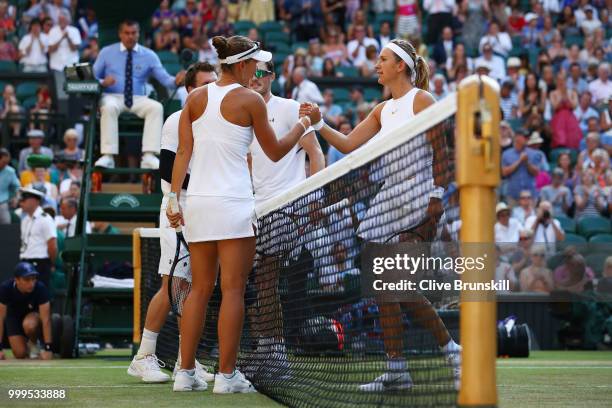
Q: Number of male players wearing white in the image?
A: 2